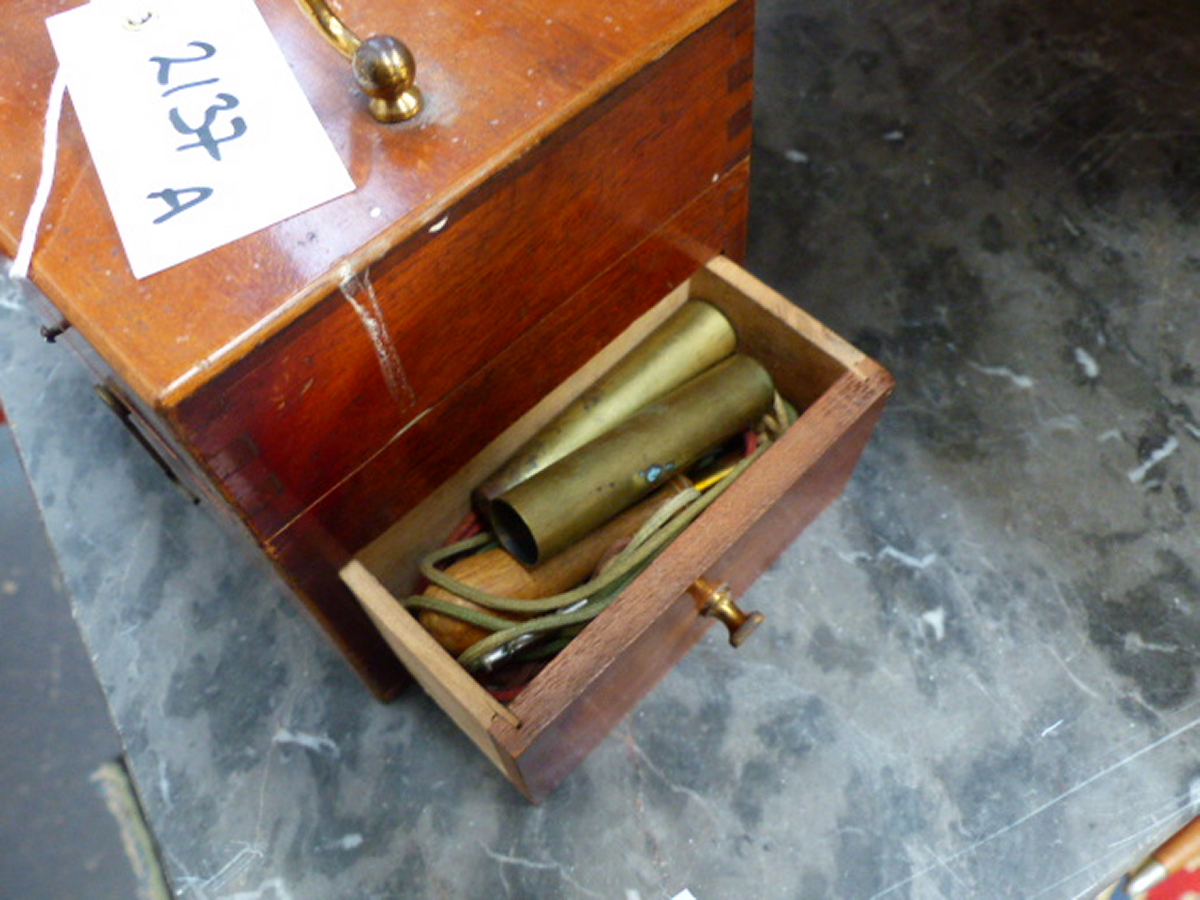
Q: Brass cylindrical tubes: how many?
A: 2